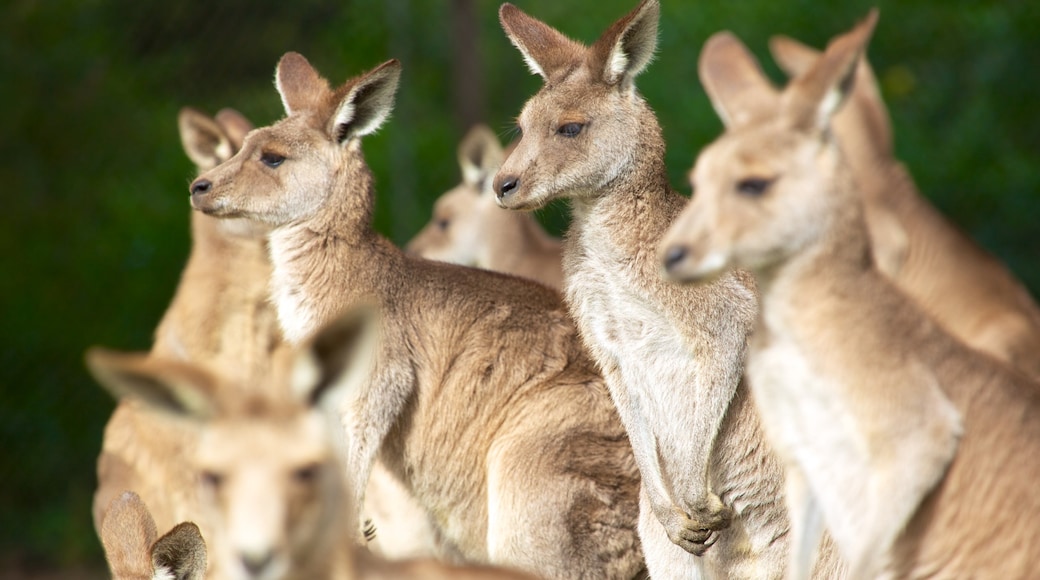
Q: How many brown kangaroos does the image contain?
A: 8